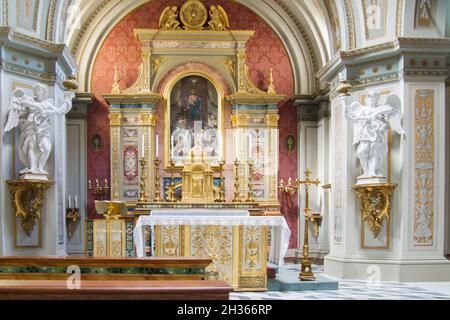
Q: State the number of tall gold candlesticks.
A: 6